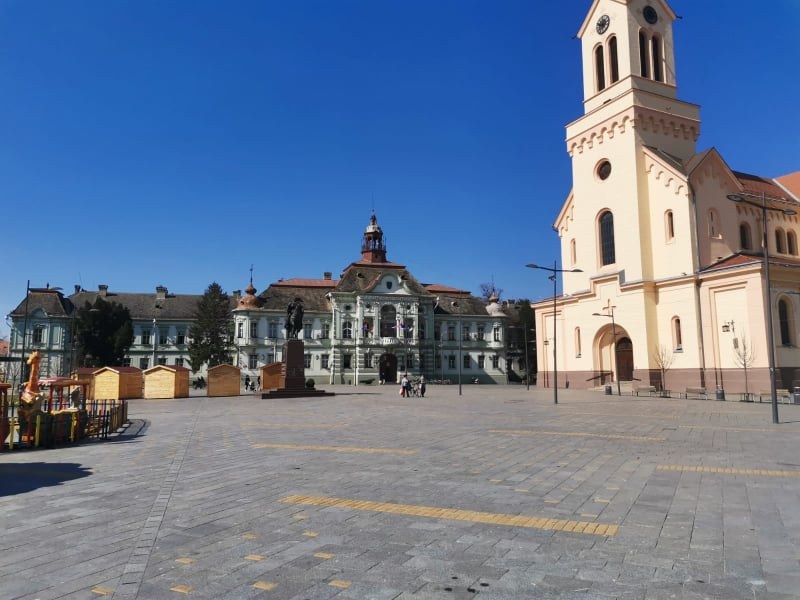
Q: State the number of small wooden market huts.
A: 5